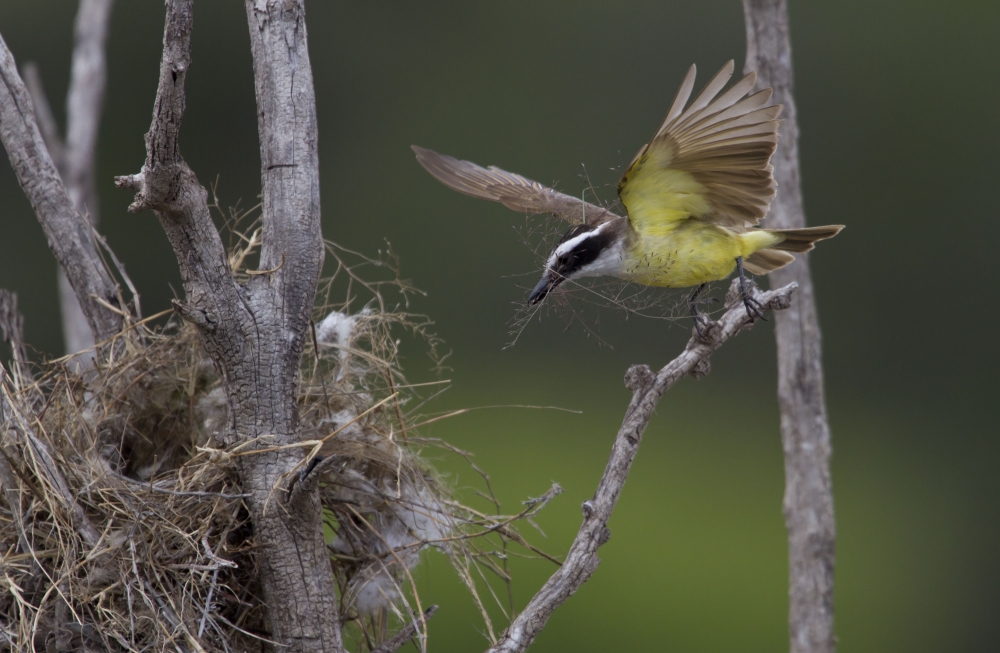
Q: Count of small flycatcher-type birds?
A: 1